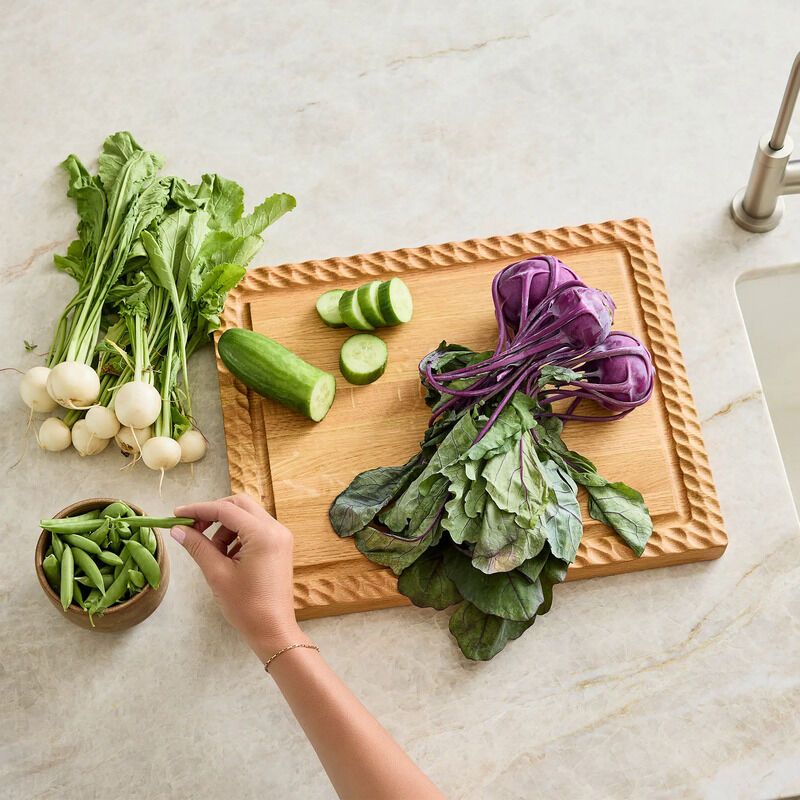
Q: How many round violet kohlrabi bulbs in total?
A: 3